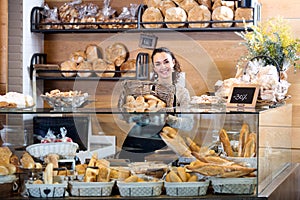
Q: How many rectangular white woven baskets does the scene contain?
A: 5